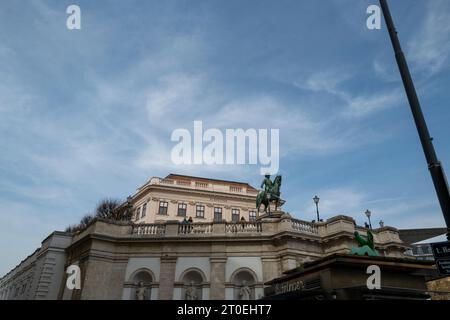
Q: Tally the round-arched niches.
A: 3